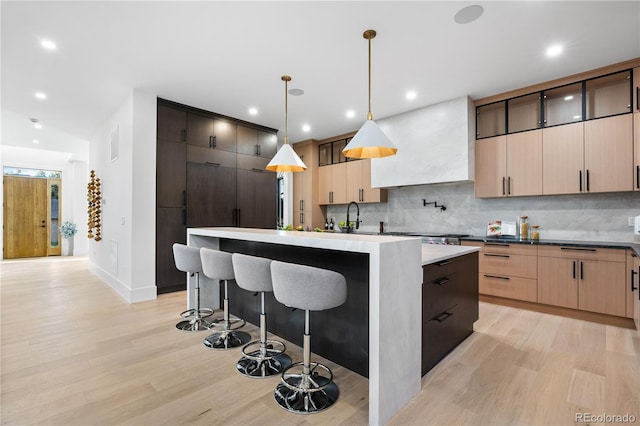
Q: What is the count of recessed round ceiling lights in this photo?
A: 9